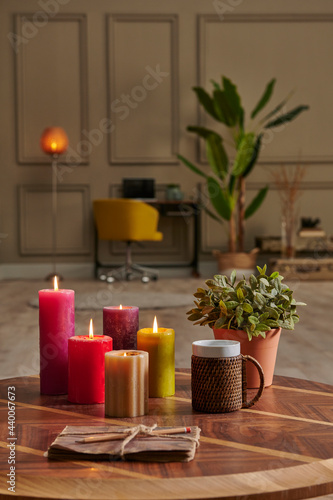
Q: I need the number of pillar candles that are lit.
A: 5